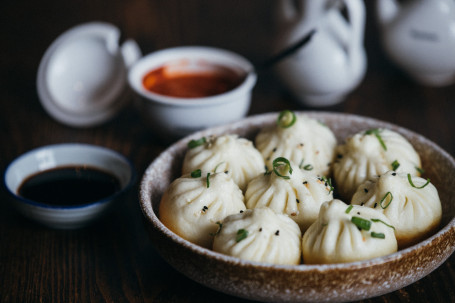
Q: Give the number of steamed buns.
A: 8